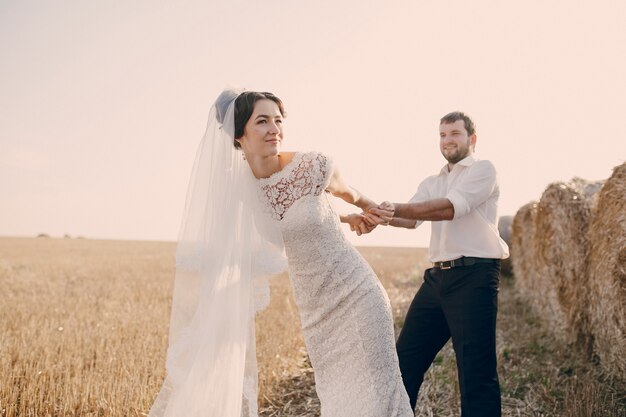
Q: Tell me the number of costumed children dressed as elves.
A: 0